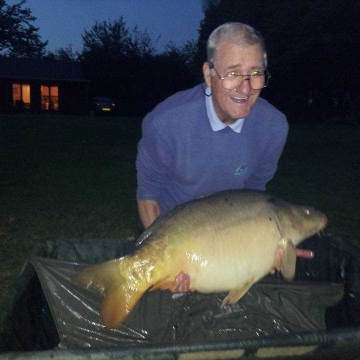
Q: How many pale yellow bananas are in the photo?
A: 0